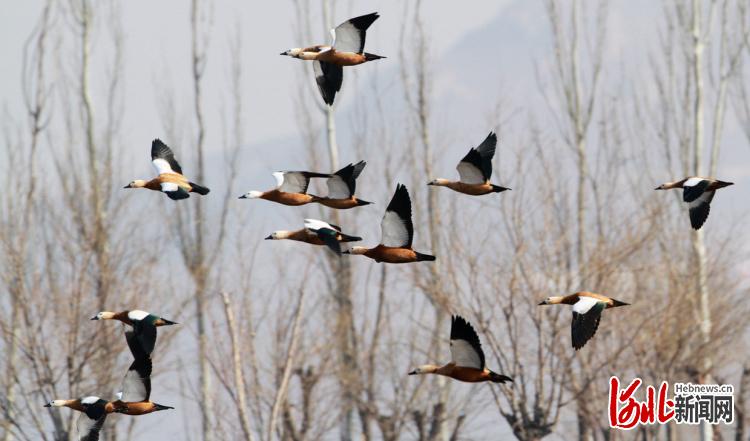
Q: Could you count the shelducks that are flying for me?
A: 14